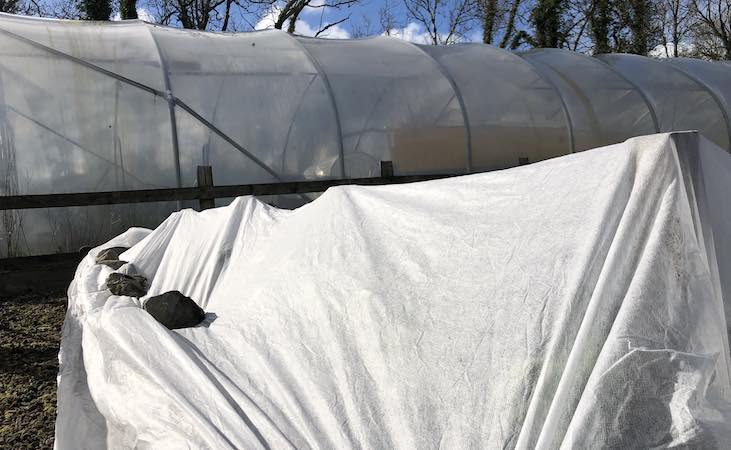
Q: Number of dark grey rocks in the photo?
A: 3